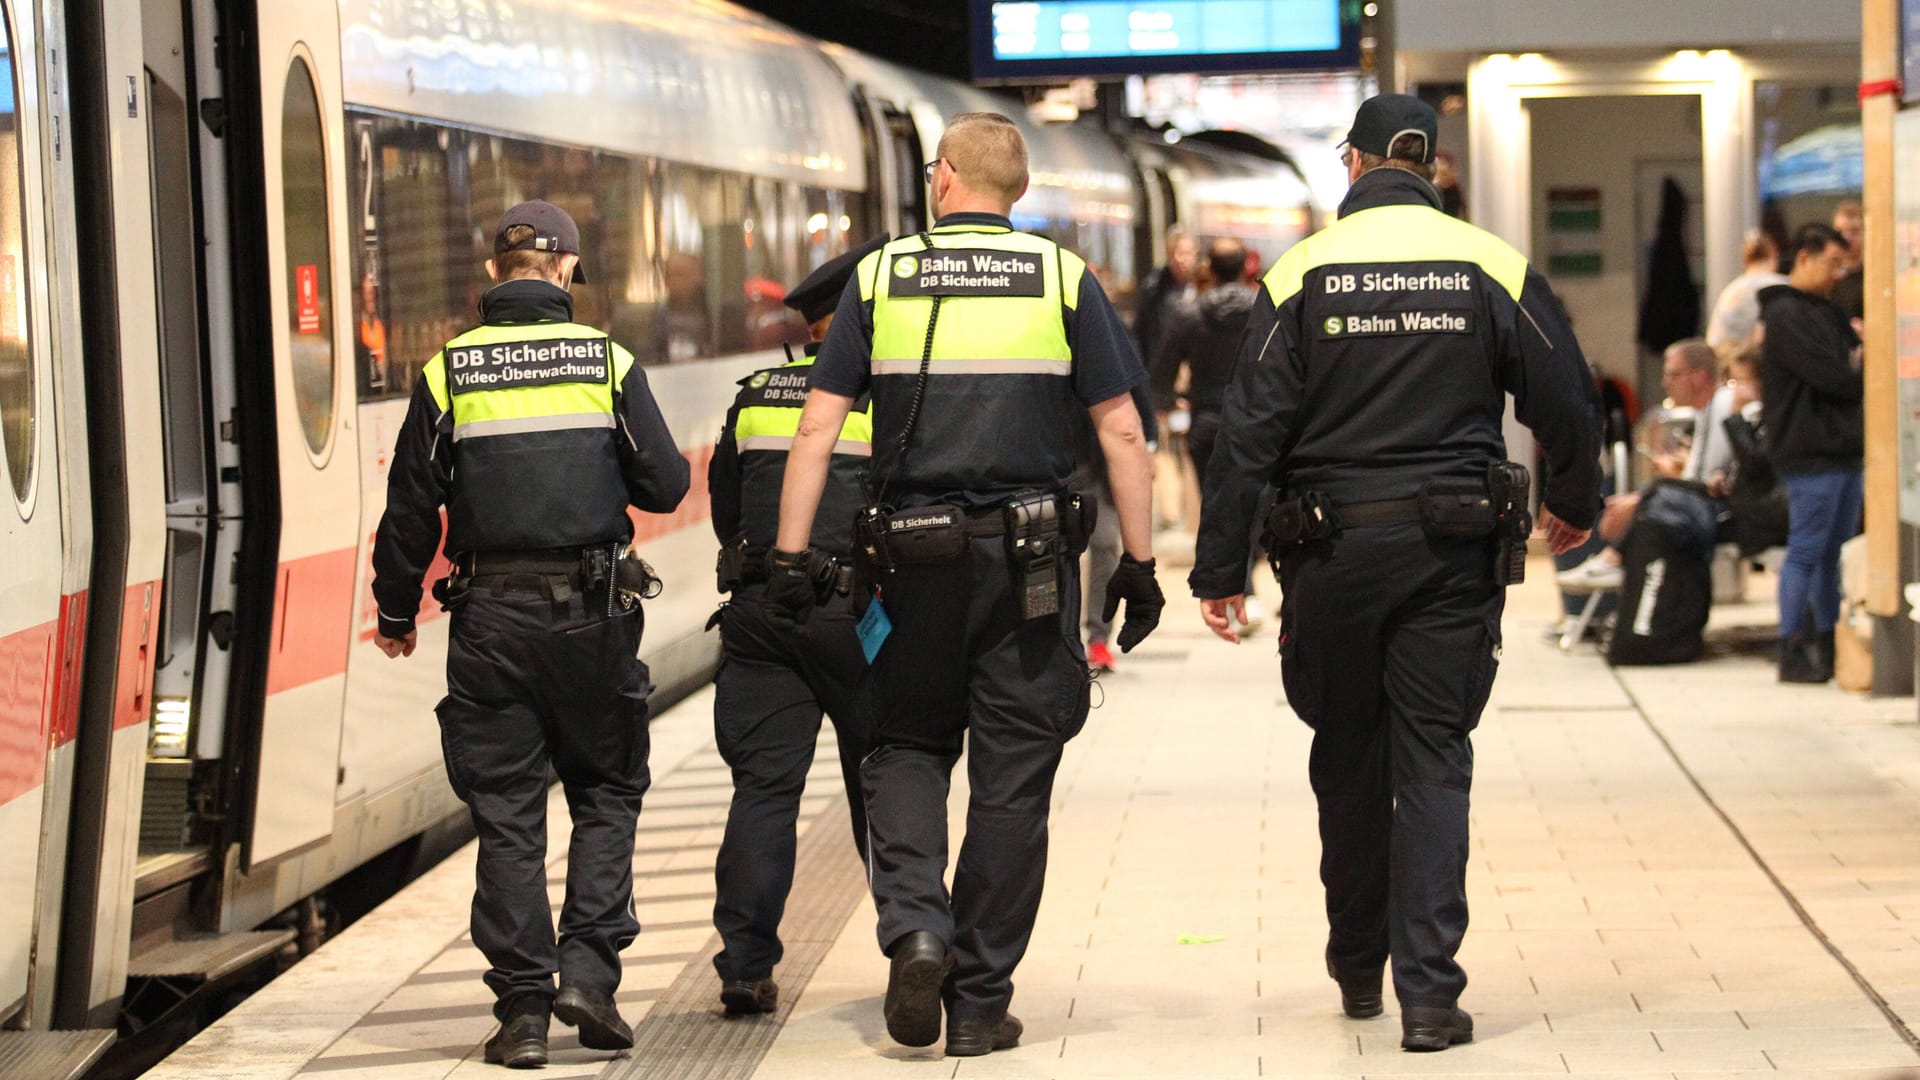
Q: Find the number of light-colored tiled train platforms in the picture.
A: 1